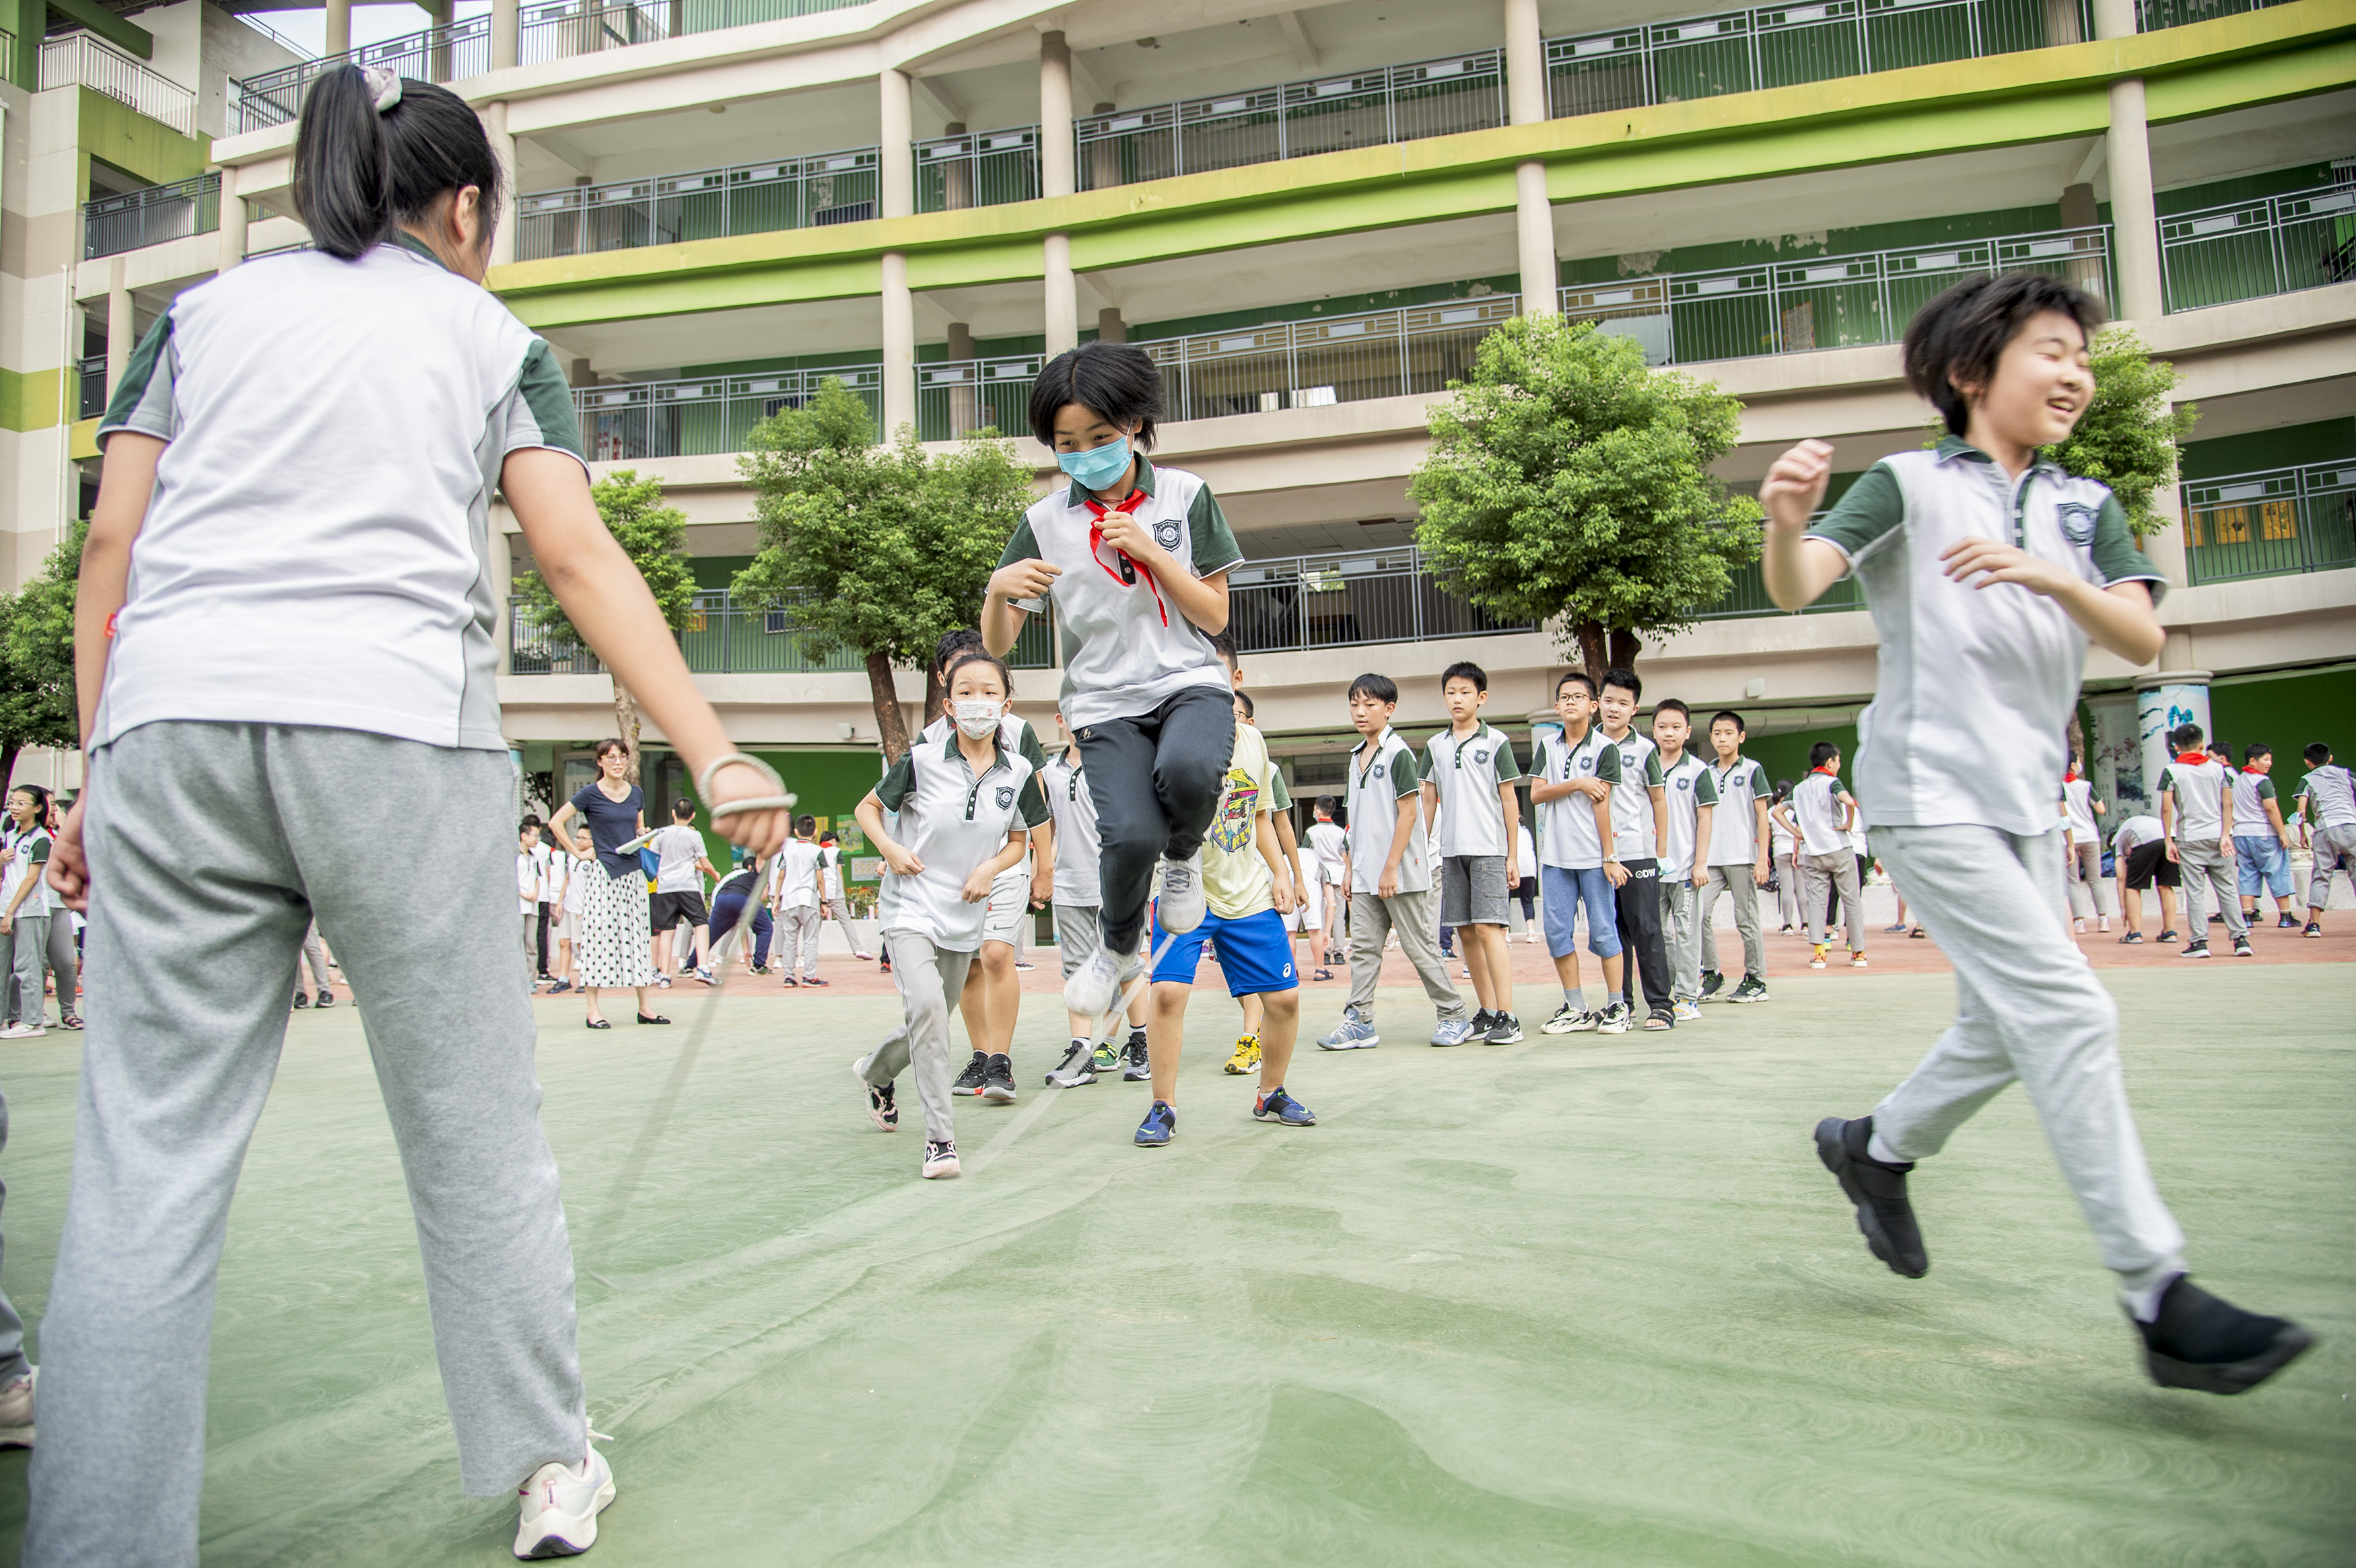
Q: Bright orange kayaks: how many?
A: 0